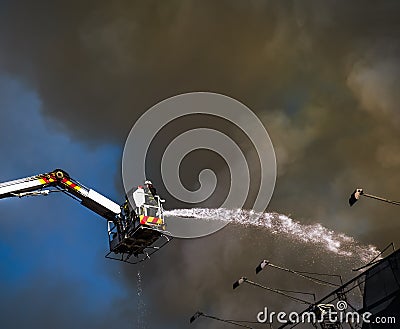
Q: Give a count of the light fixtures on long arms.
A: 4